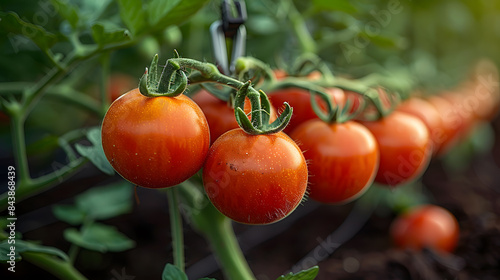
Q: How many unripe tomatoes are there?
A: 0